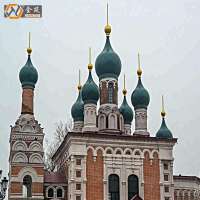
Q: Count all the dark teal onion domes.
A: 7